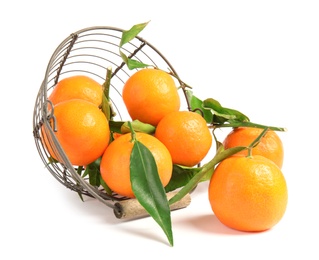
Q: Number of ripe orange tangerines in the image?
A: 7